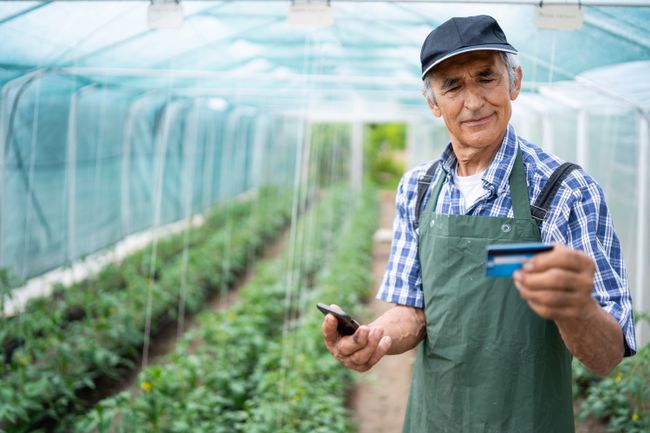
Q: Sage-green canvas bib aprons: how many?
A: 1